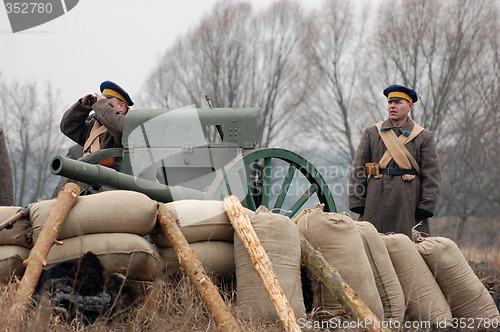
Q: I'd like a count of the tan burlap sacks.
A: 11